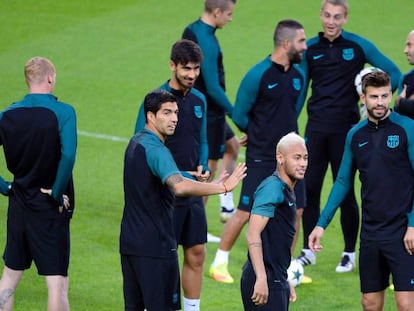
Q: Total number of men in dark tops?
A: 9